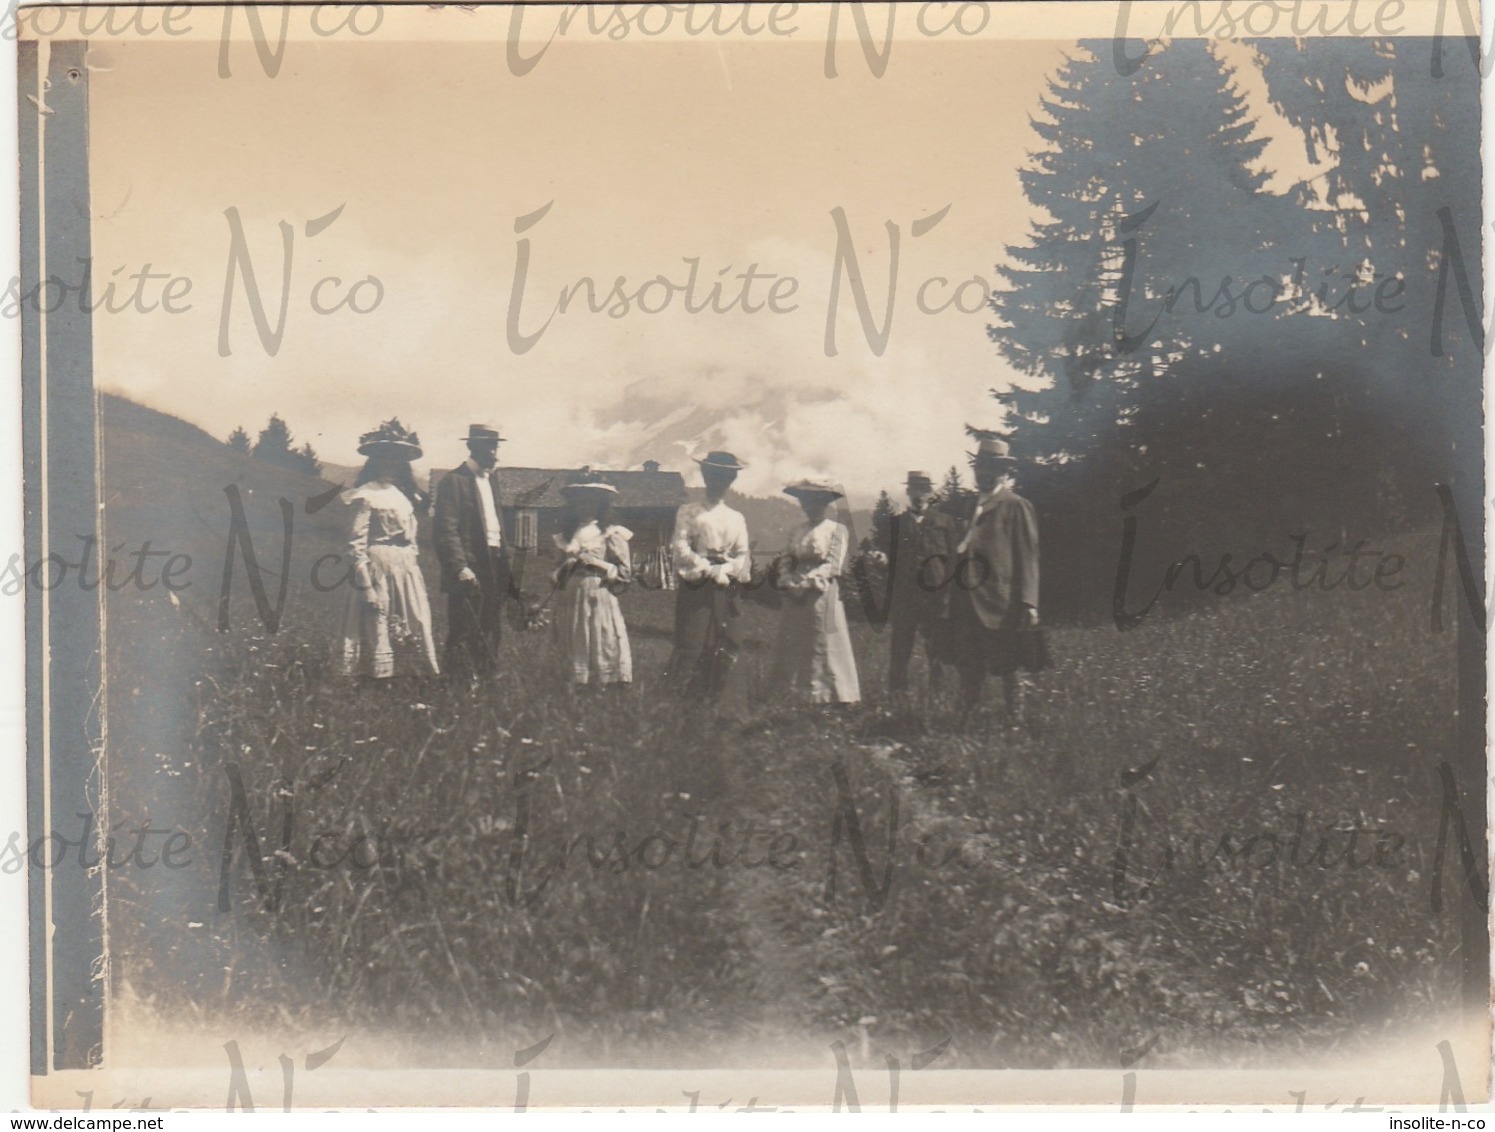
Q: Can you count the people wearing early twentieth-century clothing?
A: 7